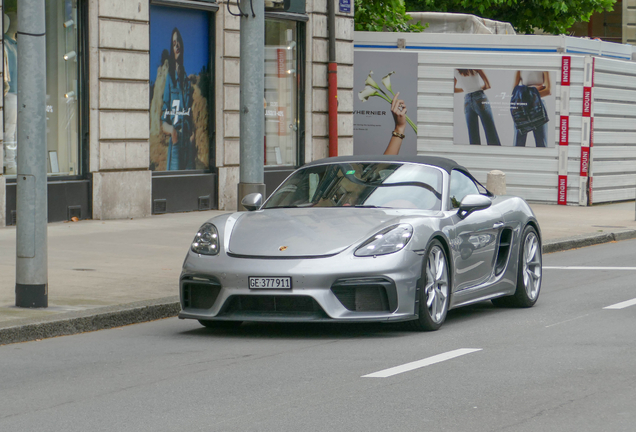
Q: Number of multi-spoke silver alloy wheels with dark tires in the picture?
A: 2